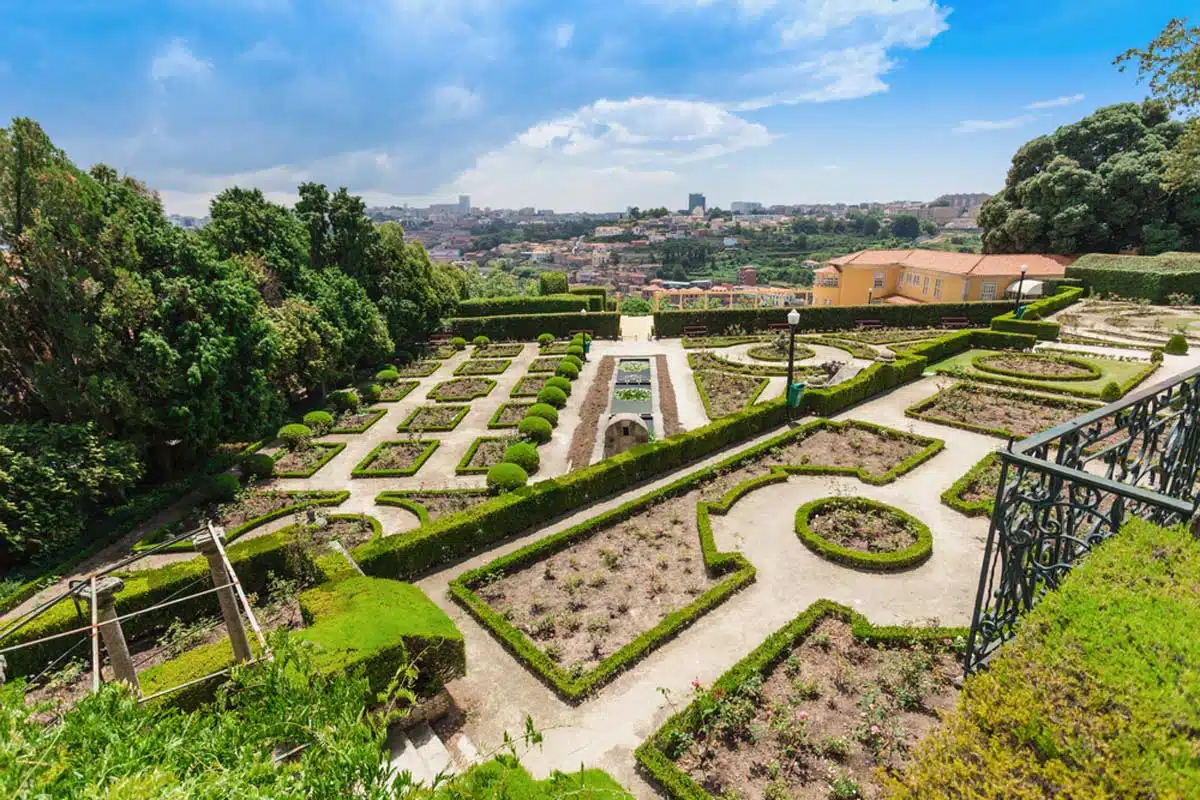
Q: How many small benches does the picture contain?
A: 6